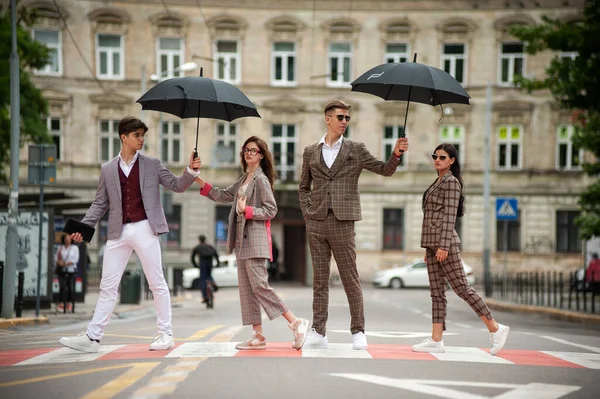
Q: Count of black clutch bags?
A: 1